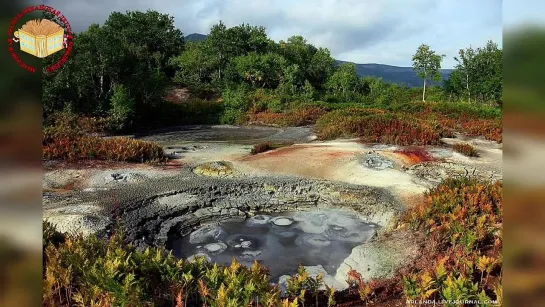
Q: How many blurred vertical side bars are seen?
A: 2